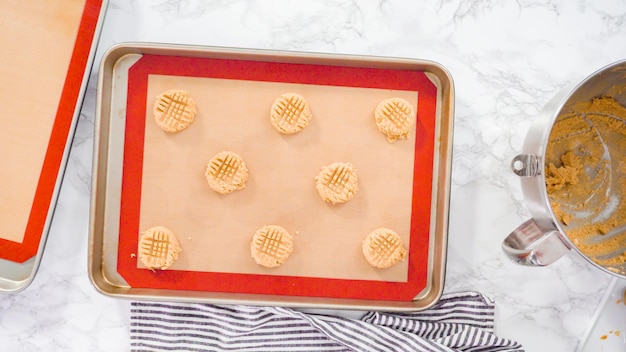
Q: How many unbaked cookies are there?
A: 8